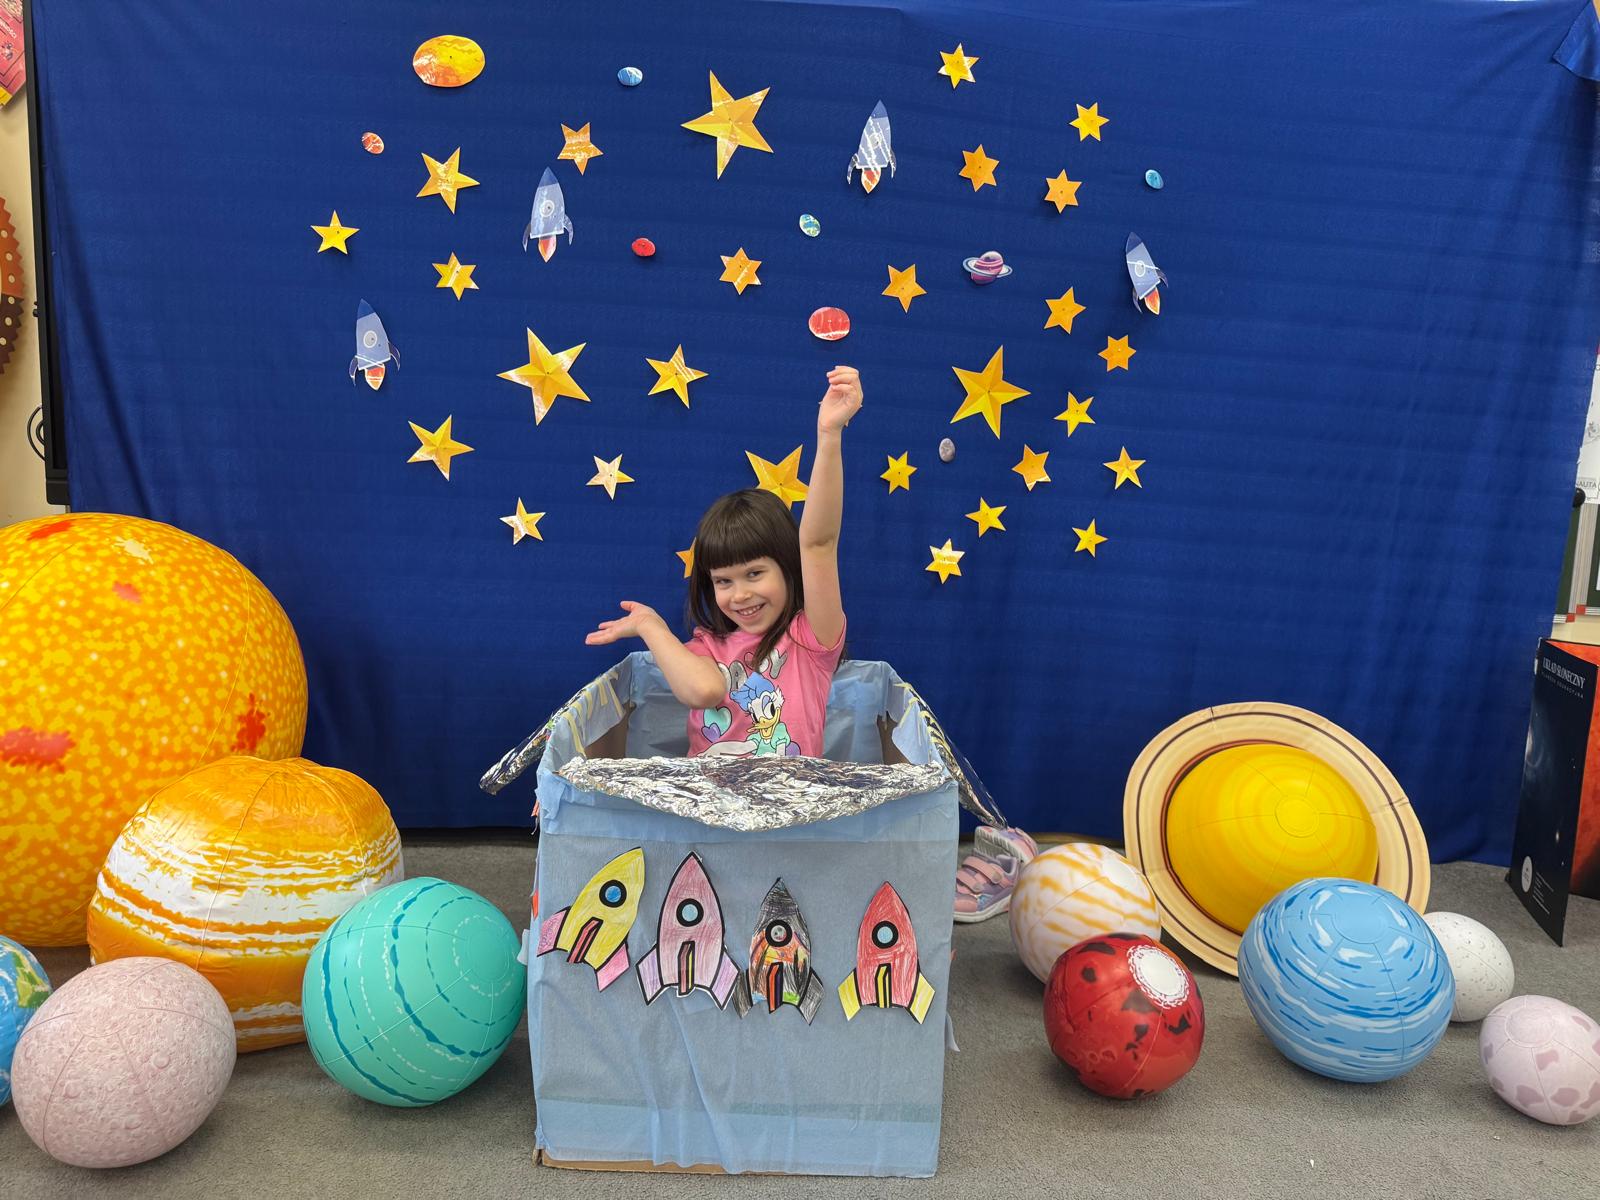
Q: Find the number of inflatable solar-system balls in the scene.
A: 11